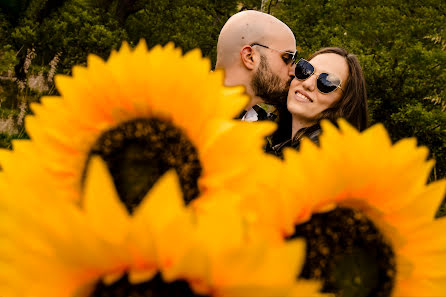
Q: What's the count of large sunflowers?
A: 3